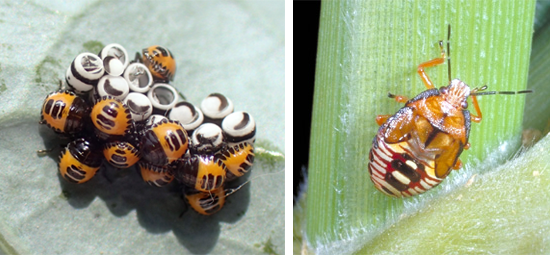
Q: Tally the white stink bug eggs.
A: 11